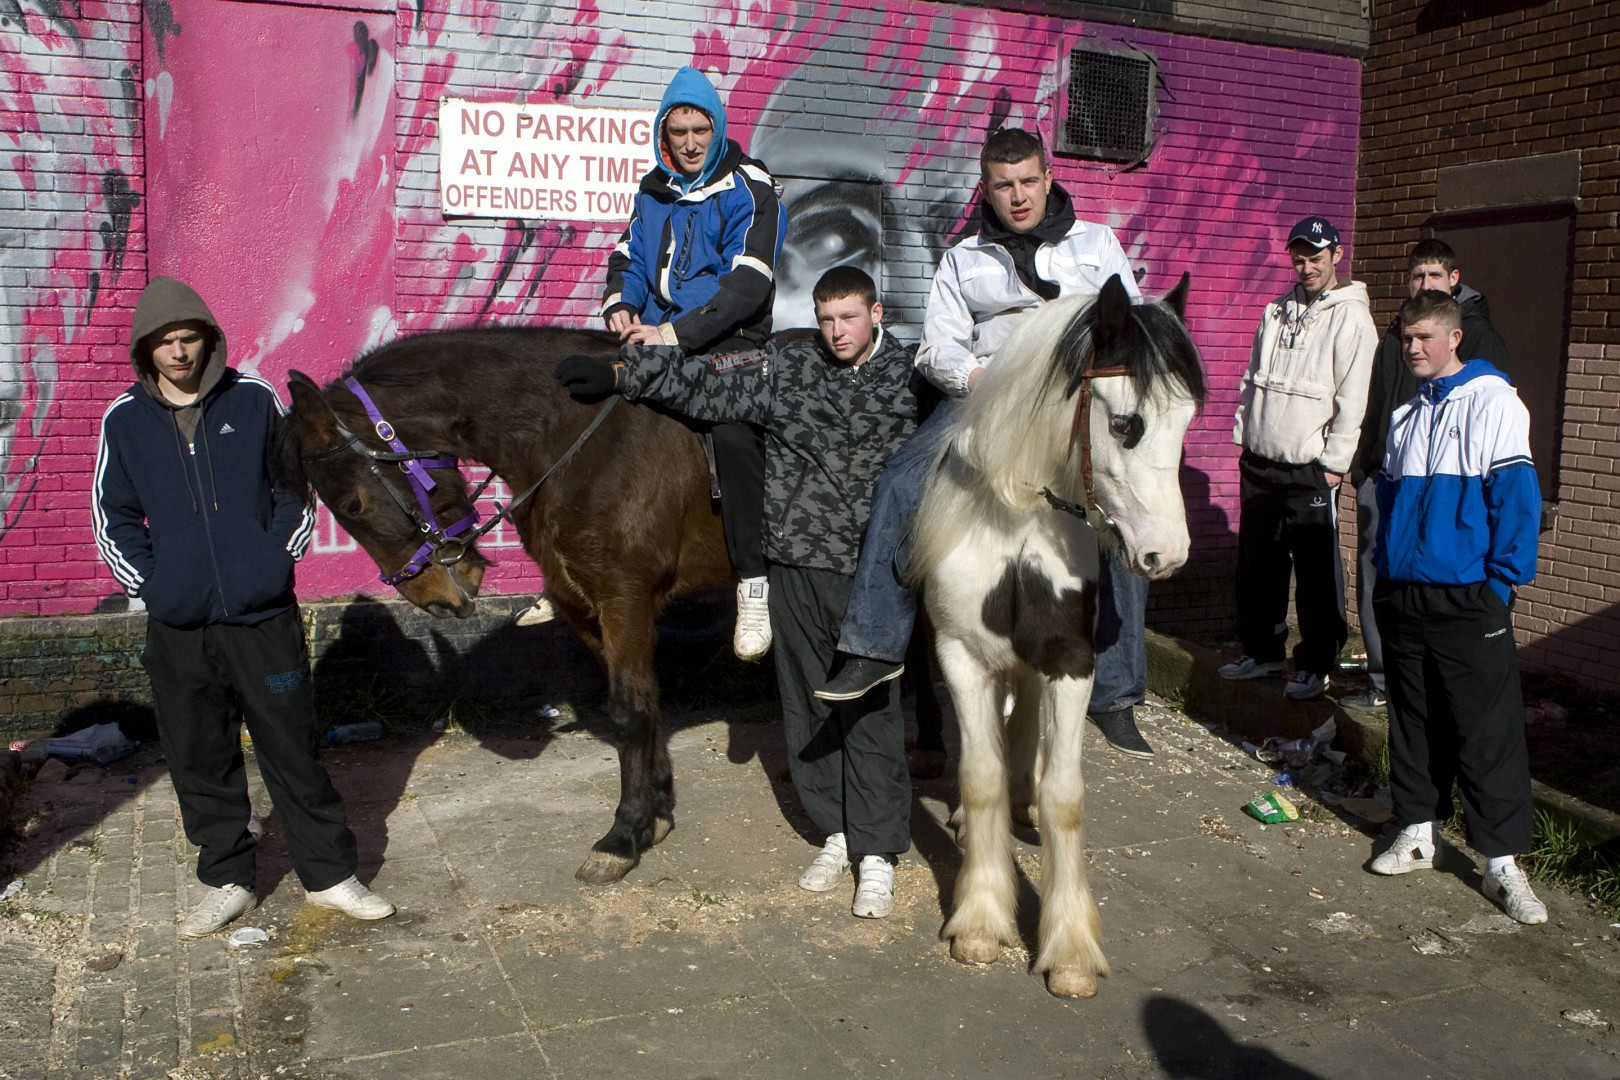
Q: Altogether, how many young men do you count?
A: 7